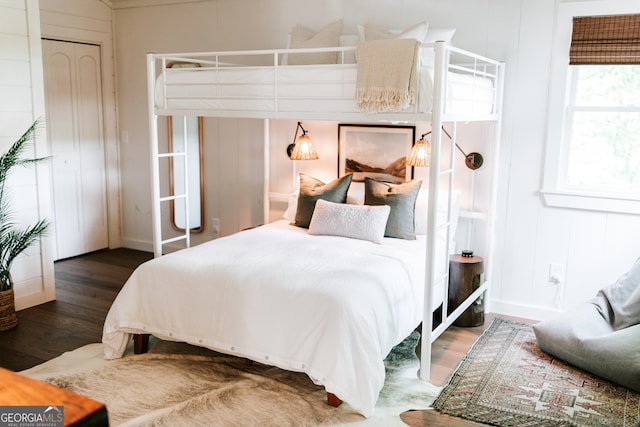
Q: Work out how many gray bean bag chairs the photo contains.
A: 1